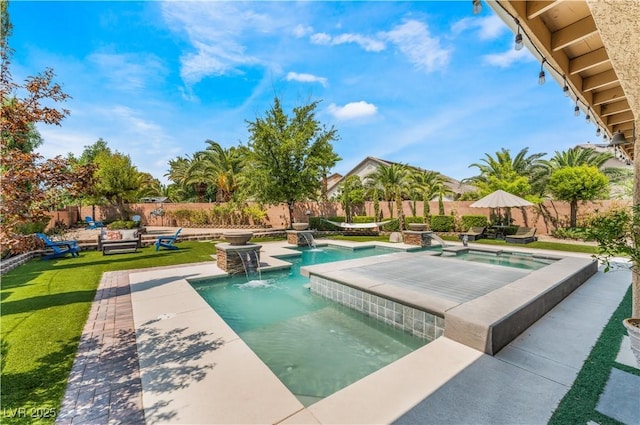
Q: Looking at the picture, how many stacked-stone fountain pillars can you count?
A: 3